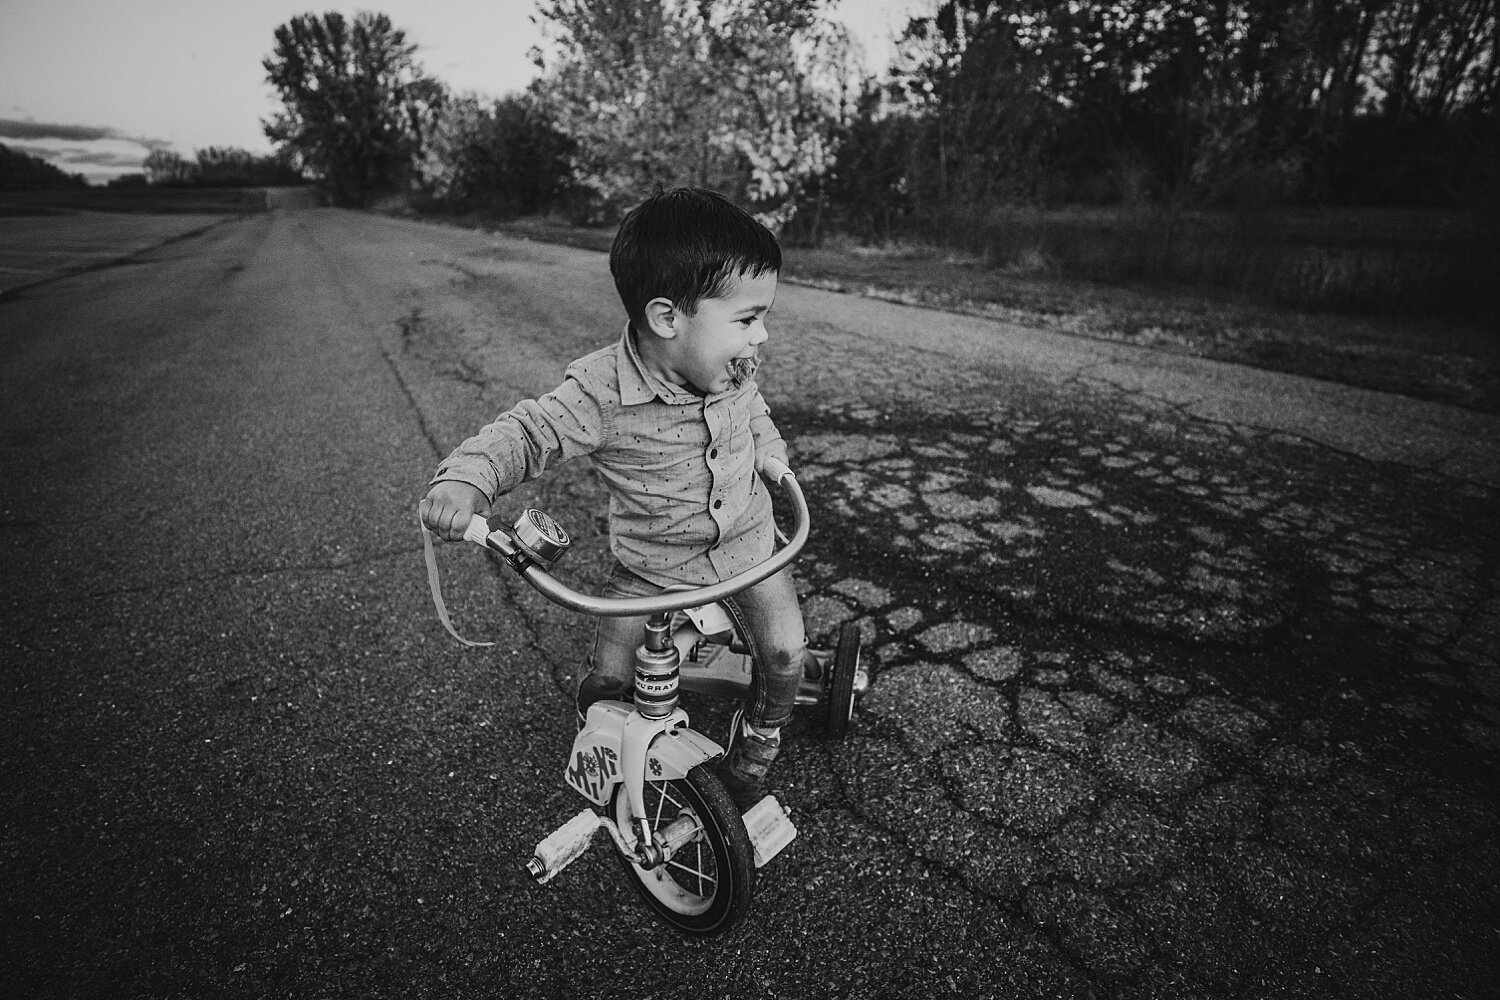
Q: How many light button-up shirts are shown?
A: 1